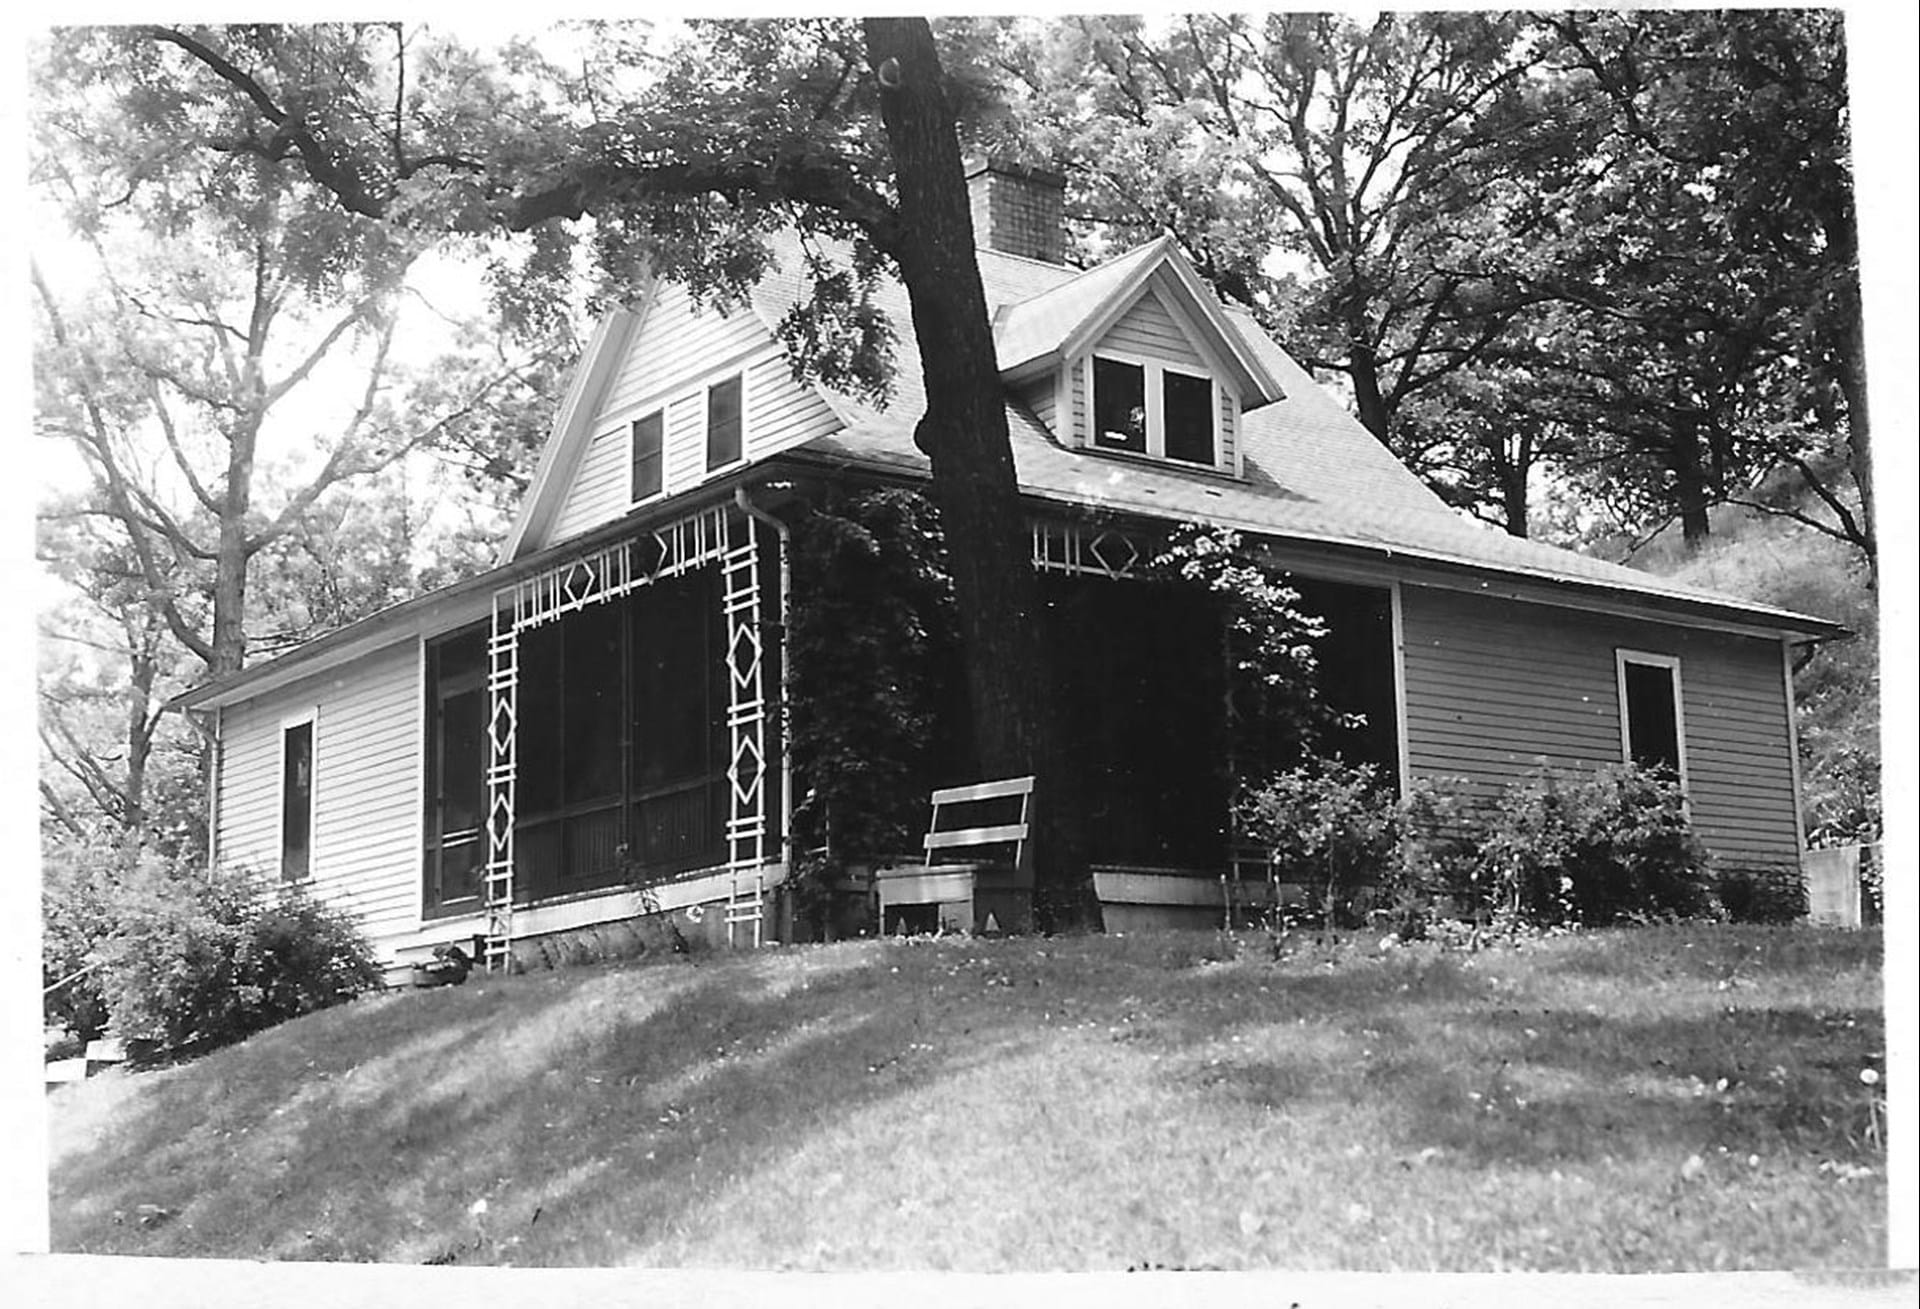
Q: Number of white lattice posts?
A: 2